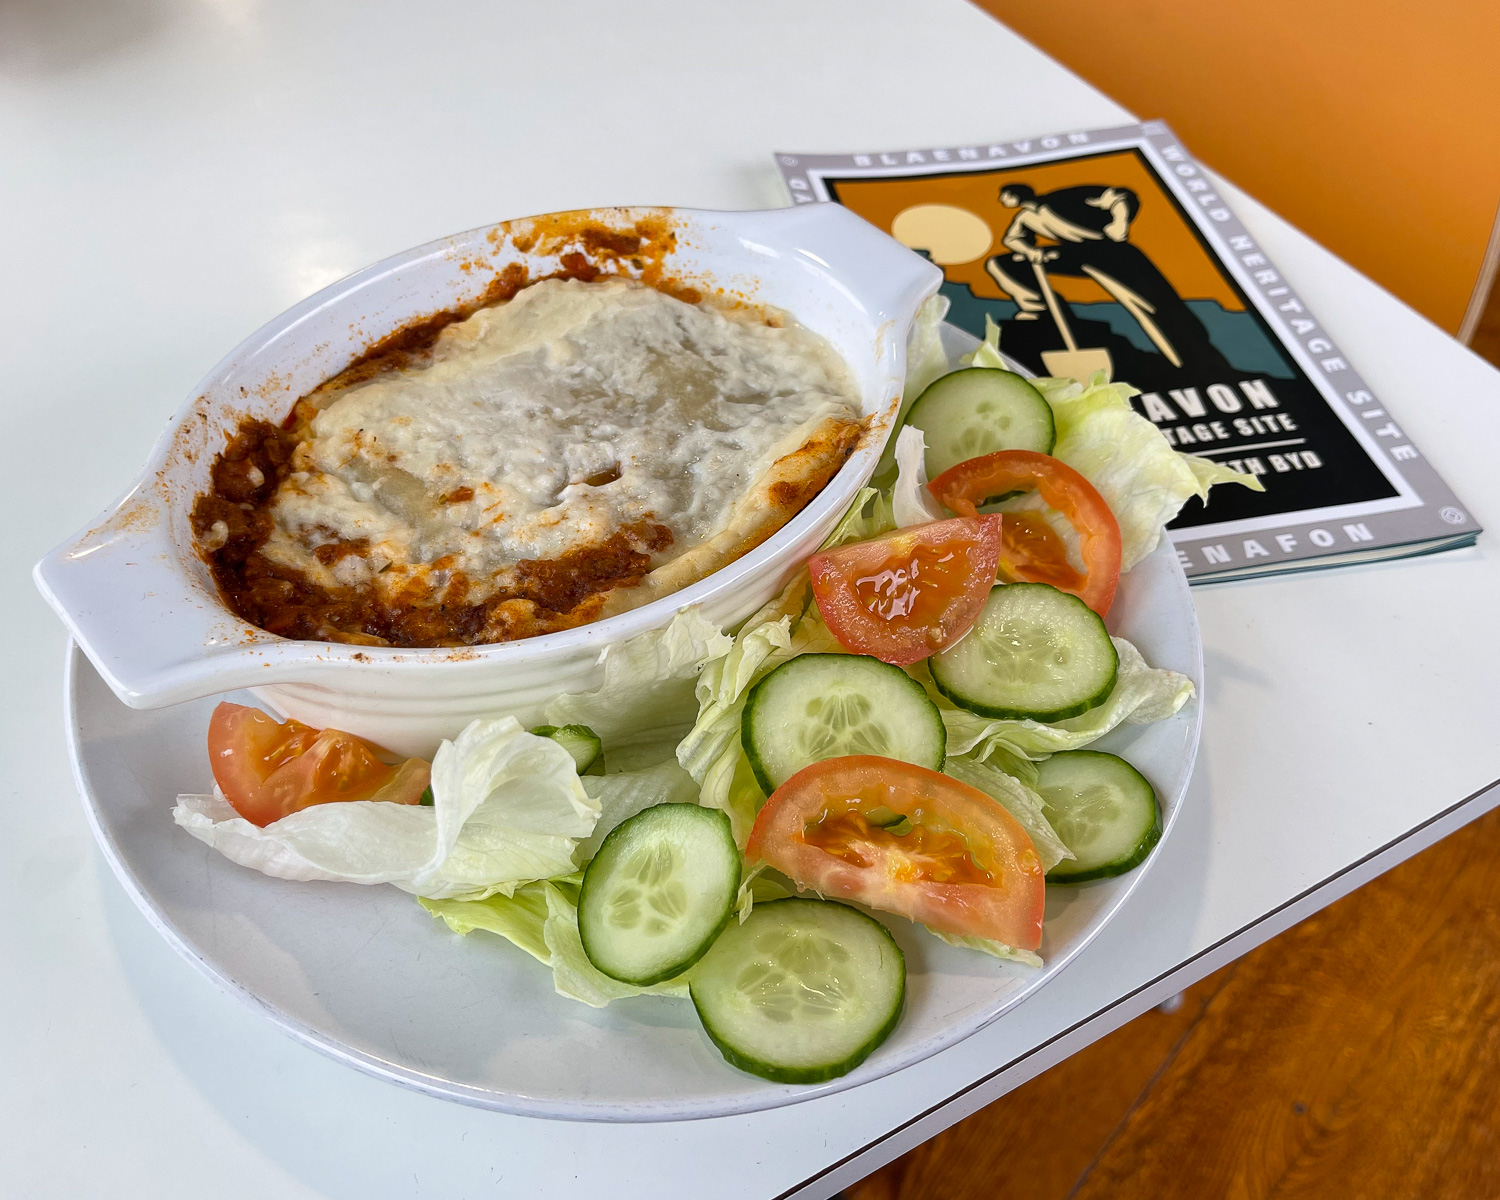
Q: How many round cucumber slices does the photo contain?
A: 6